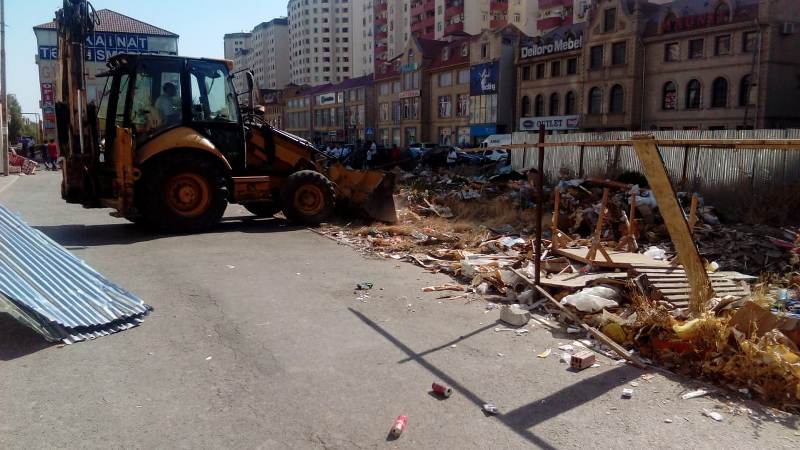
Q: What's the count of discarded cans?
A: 2